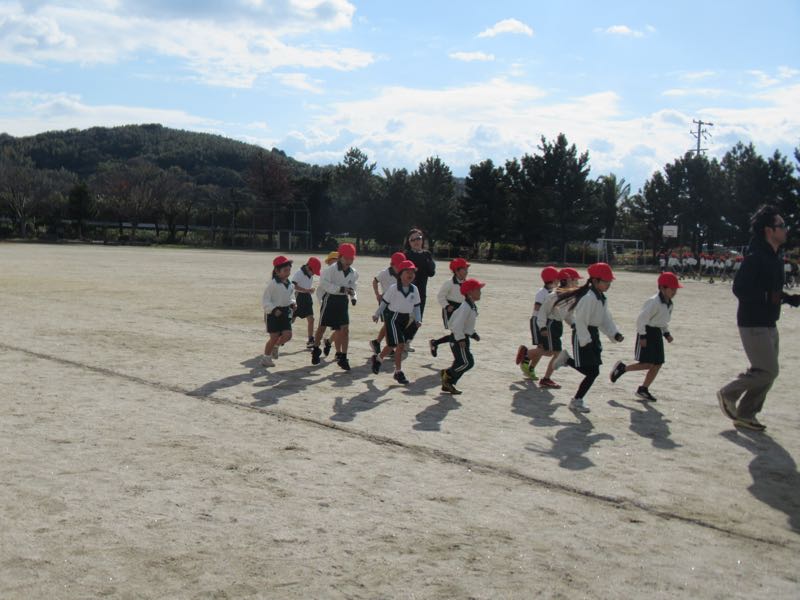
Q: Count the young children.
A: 12